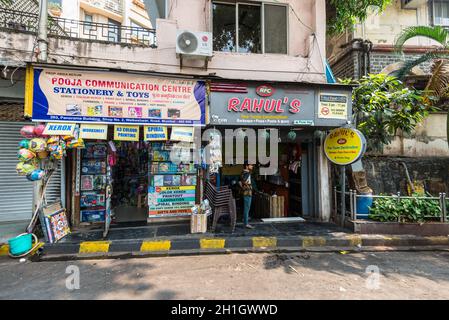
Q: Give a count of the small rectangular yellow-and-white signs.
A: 5